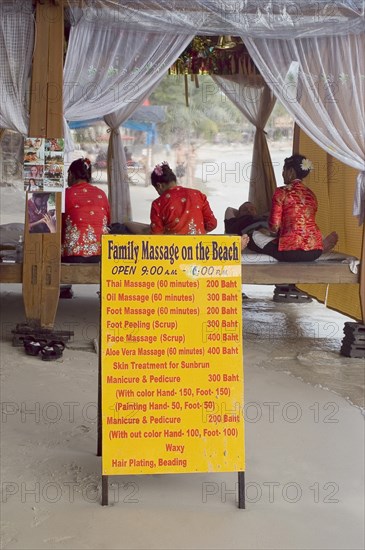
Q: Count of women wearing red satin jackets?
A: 3